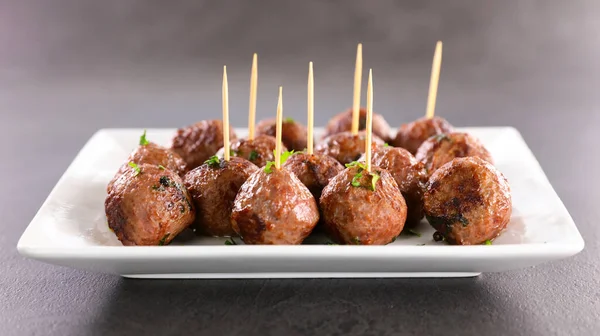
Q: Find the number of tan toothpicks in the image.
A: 7